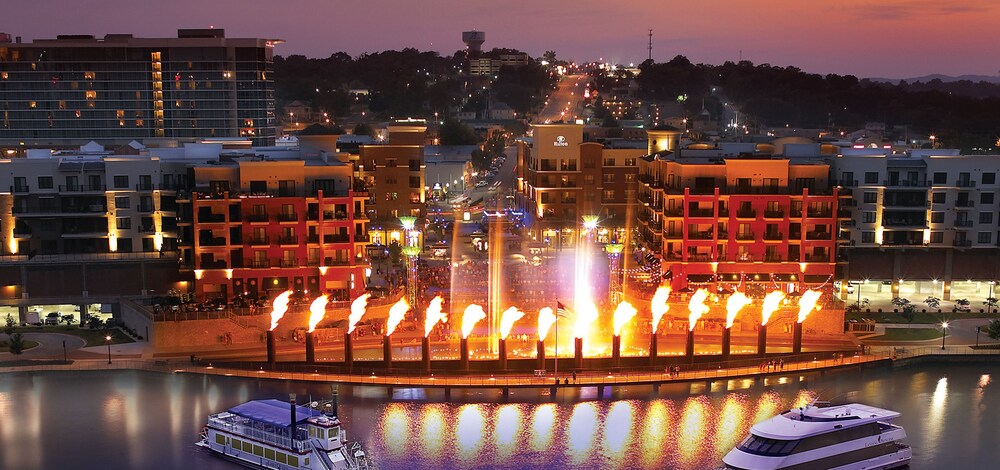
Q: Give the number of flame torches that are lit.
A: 15